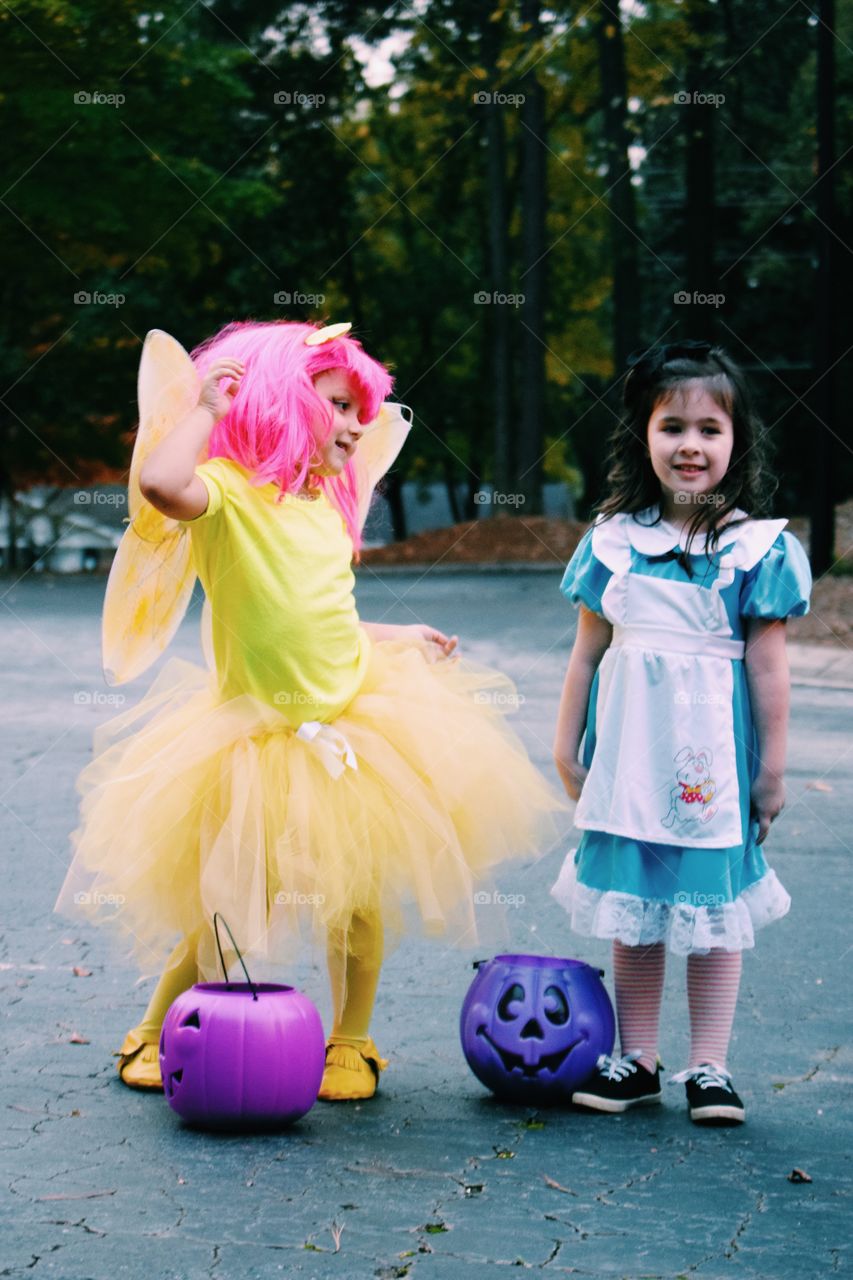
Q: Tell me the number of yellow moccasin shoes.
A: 2